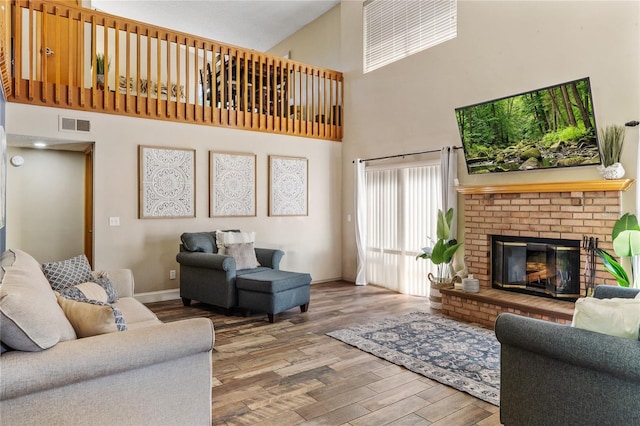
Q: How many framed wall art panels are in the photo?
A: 3